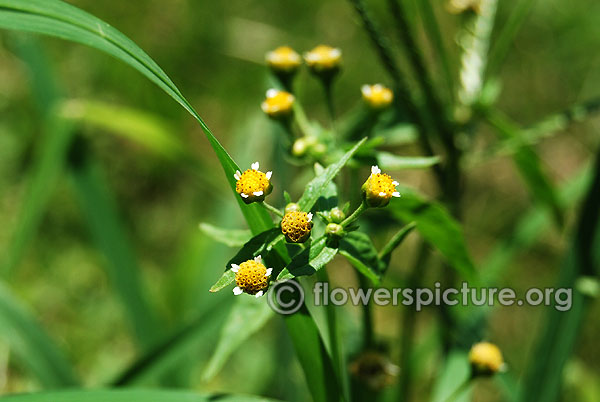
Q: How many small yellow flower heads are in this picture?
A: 9